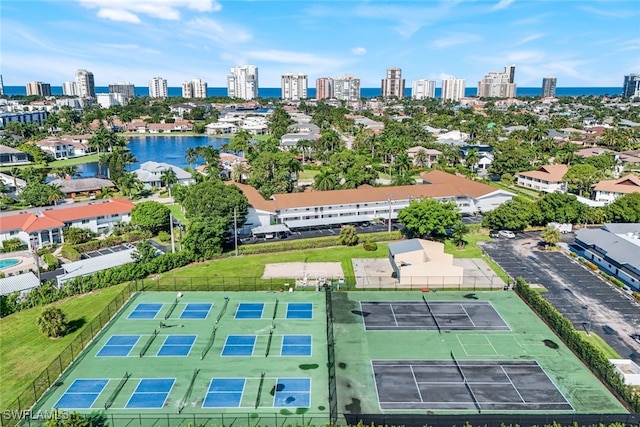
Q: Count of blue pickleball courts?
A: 6